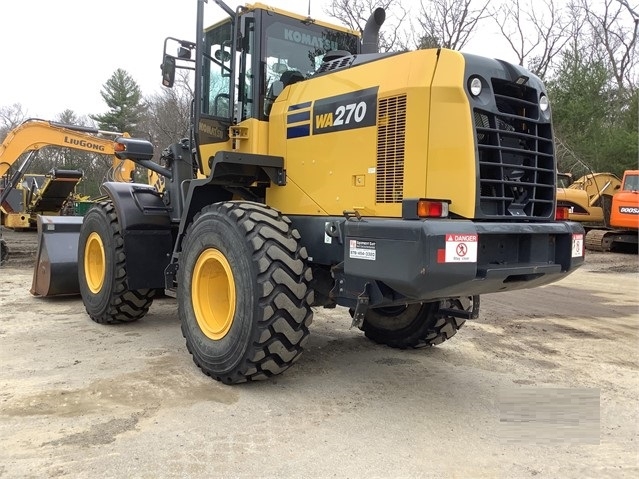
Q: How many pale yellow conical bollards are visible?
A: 0